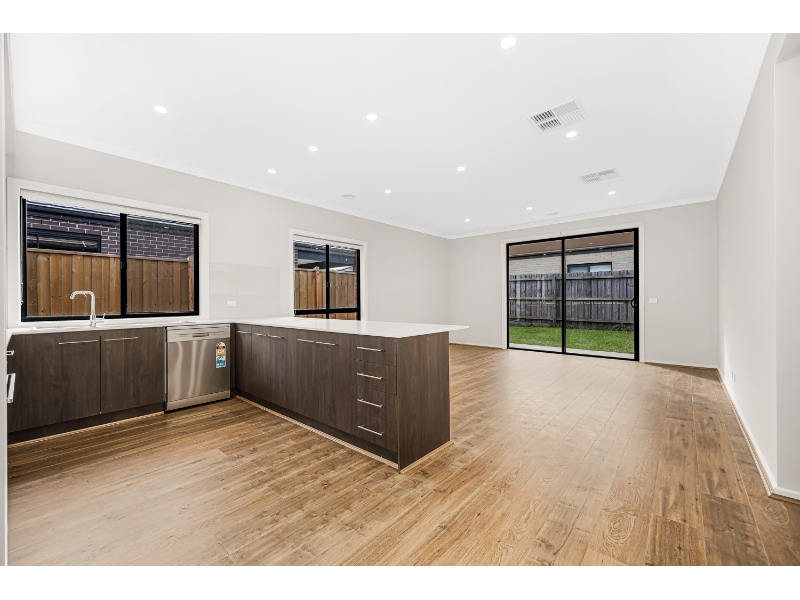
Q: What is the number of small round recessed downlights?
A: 11